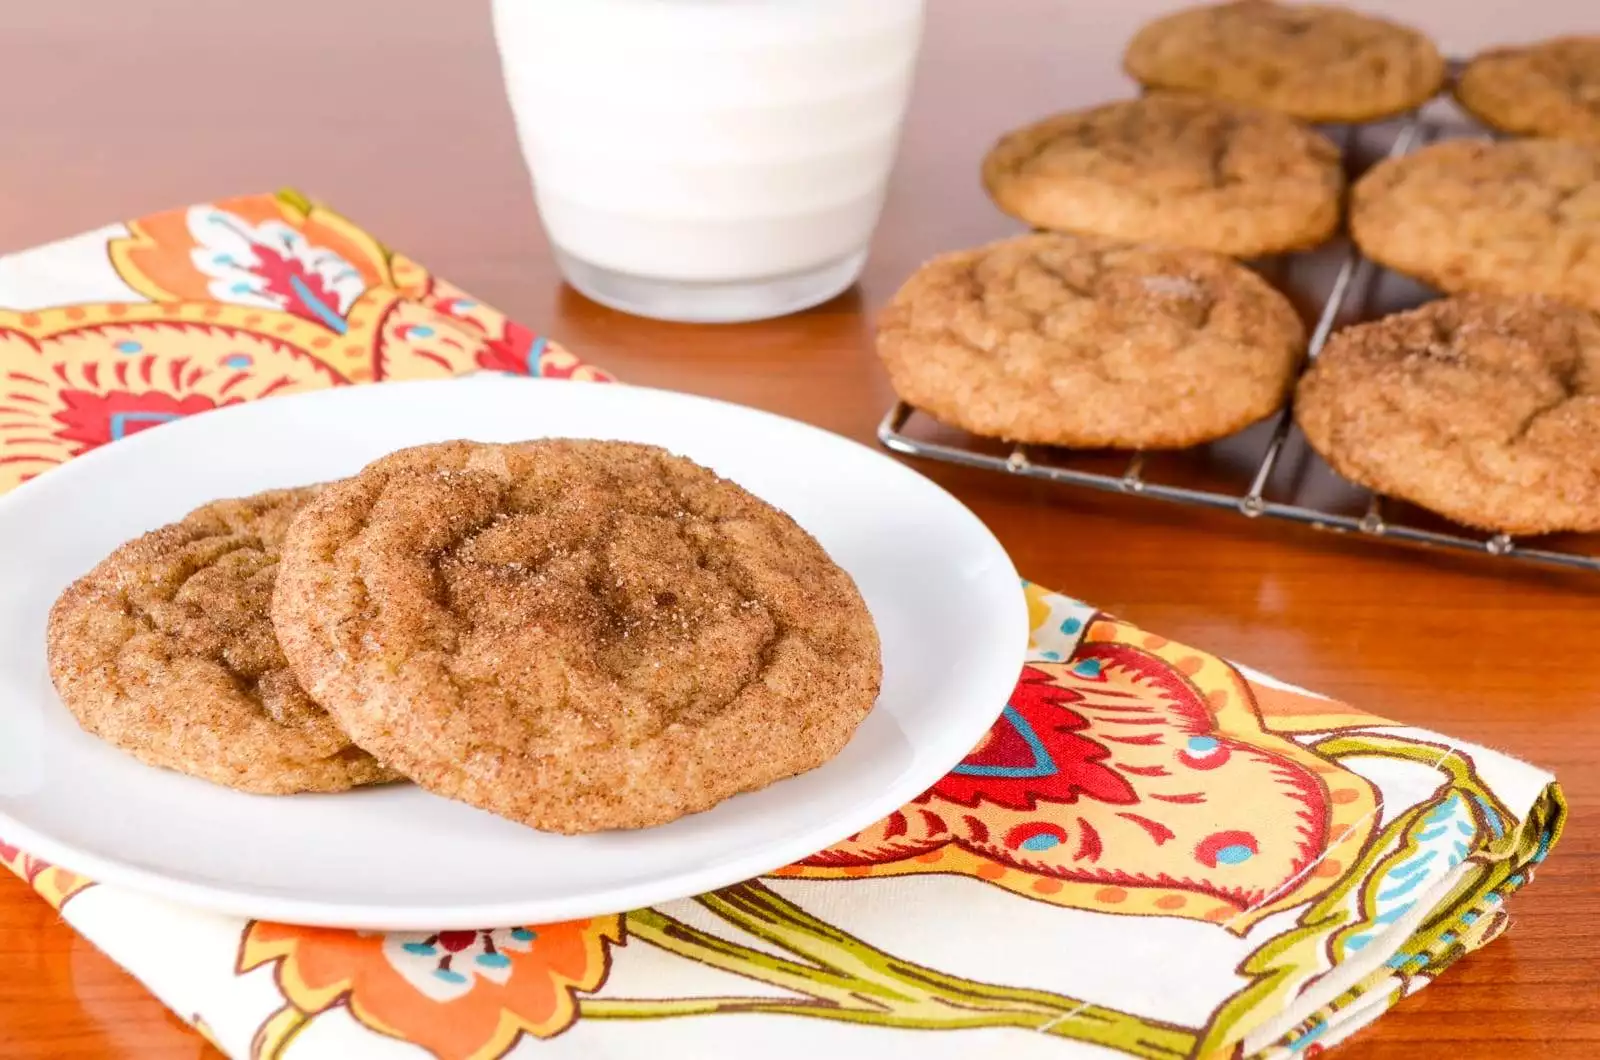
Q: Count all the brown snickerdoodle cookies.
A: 8